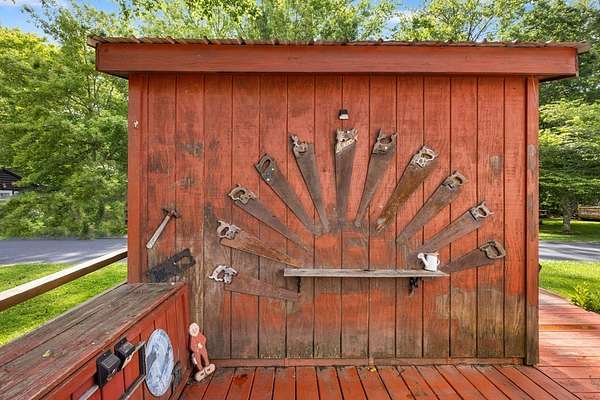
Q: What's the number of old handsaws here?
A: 11